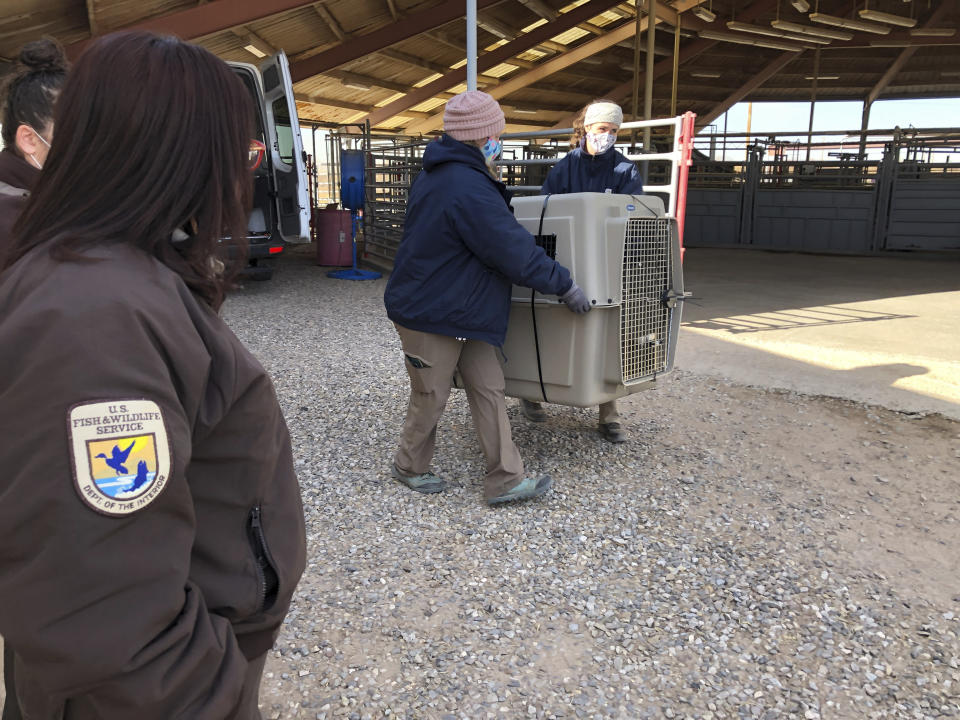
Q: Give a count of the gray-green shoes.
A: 2